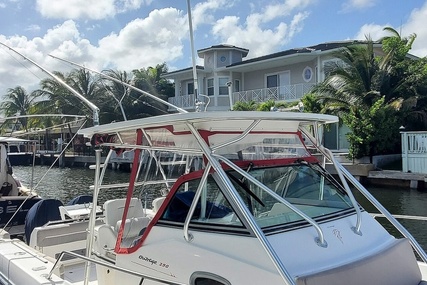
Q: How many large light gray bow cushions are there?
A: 1